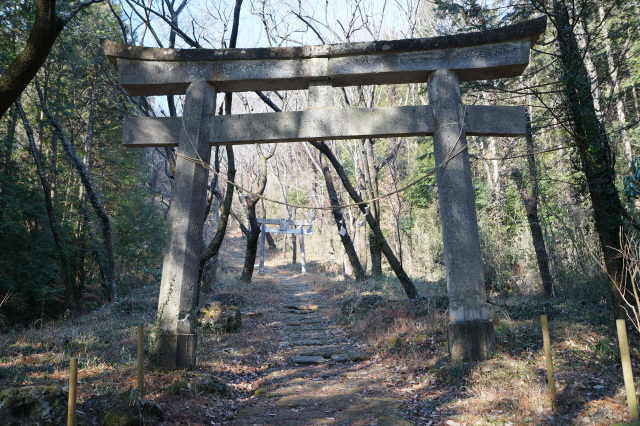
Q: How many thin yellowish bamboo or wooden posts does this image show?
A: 4